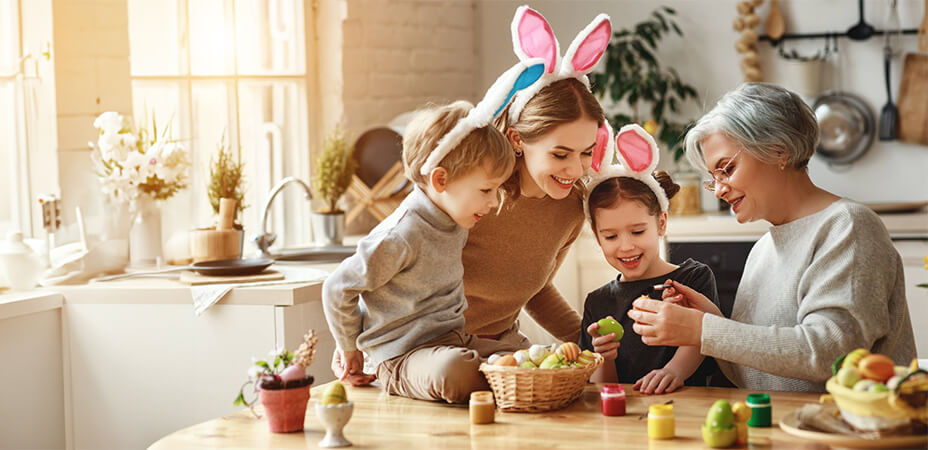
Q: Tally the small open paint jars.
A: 4